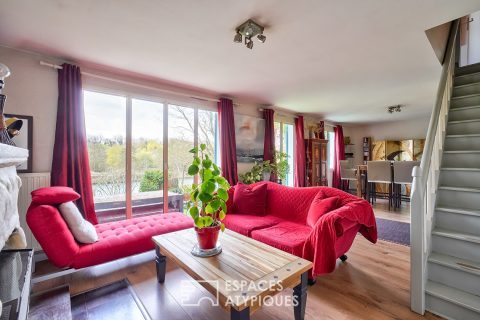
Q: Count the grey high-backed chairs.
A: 3